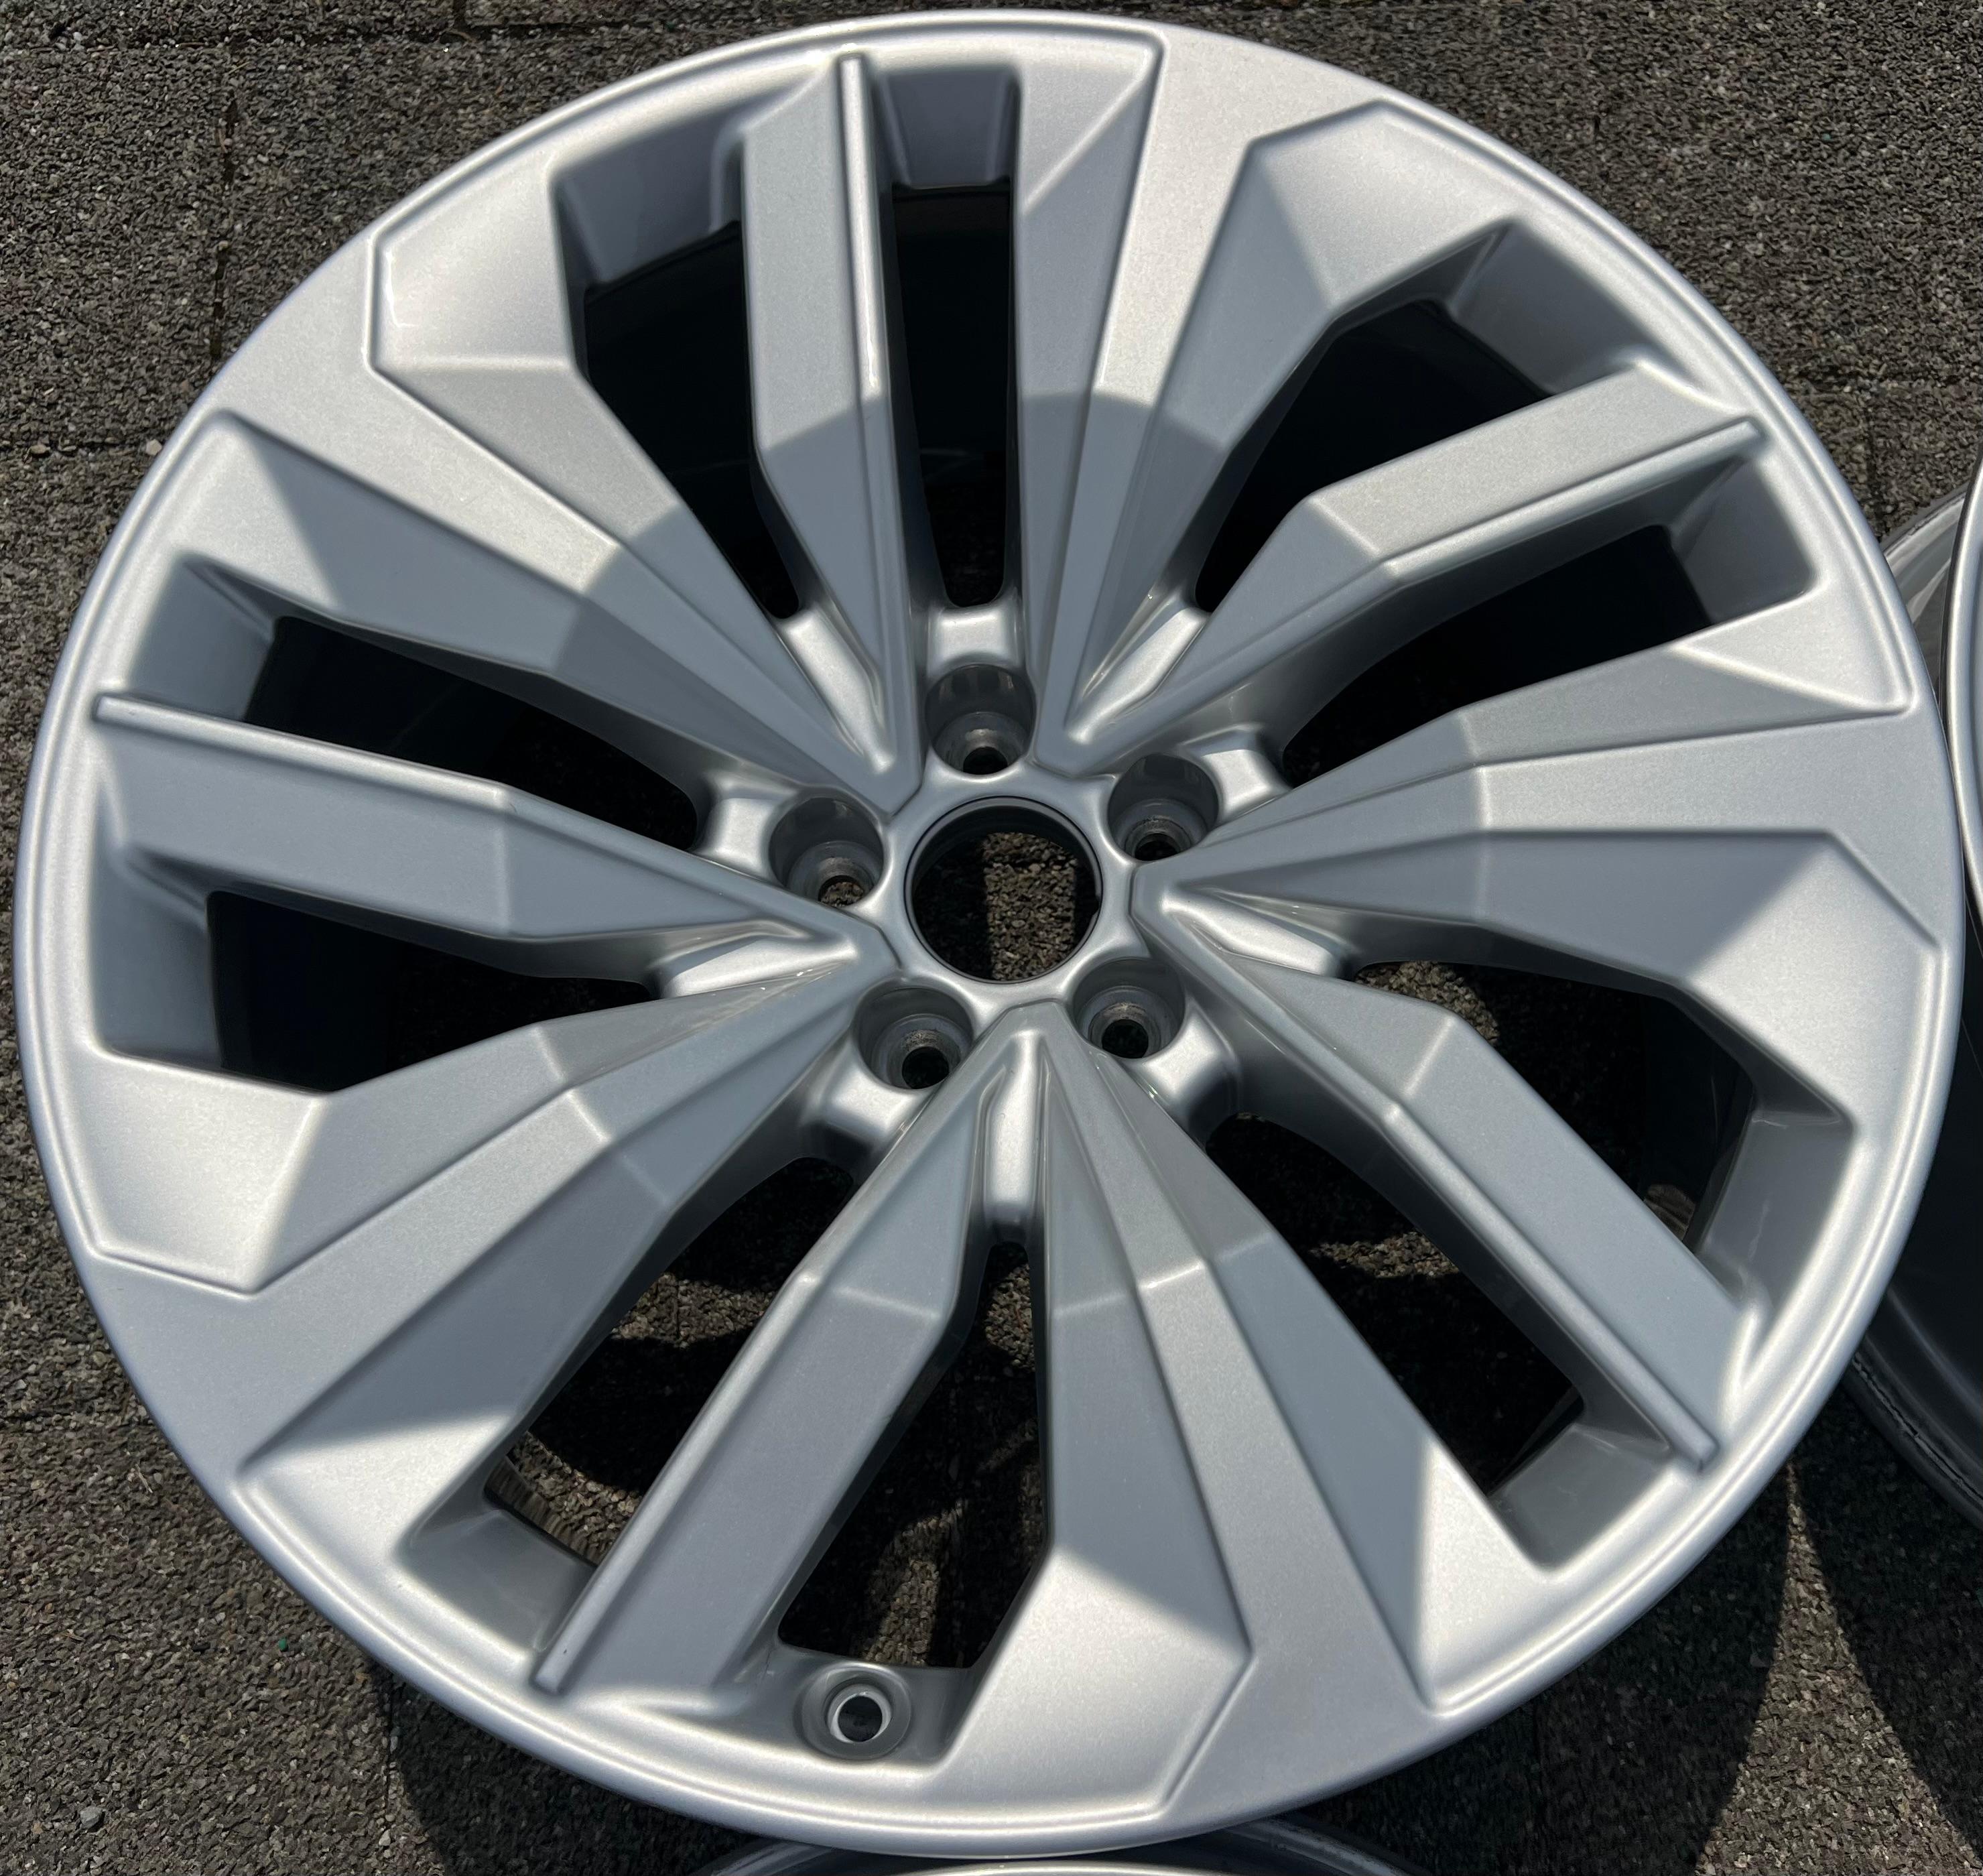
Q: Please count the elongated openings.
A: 10